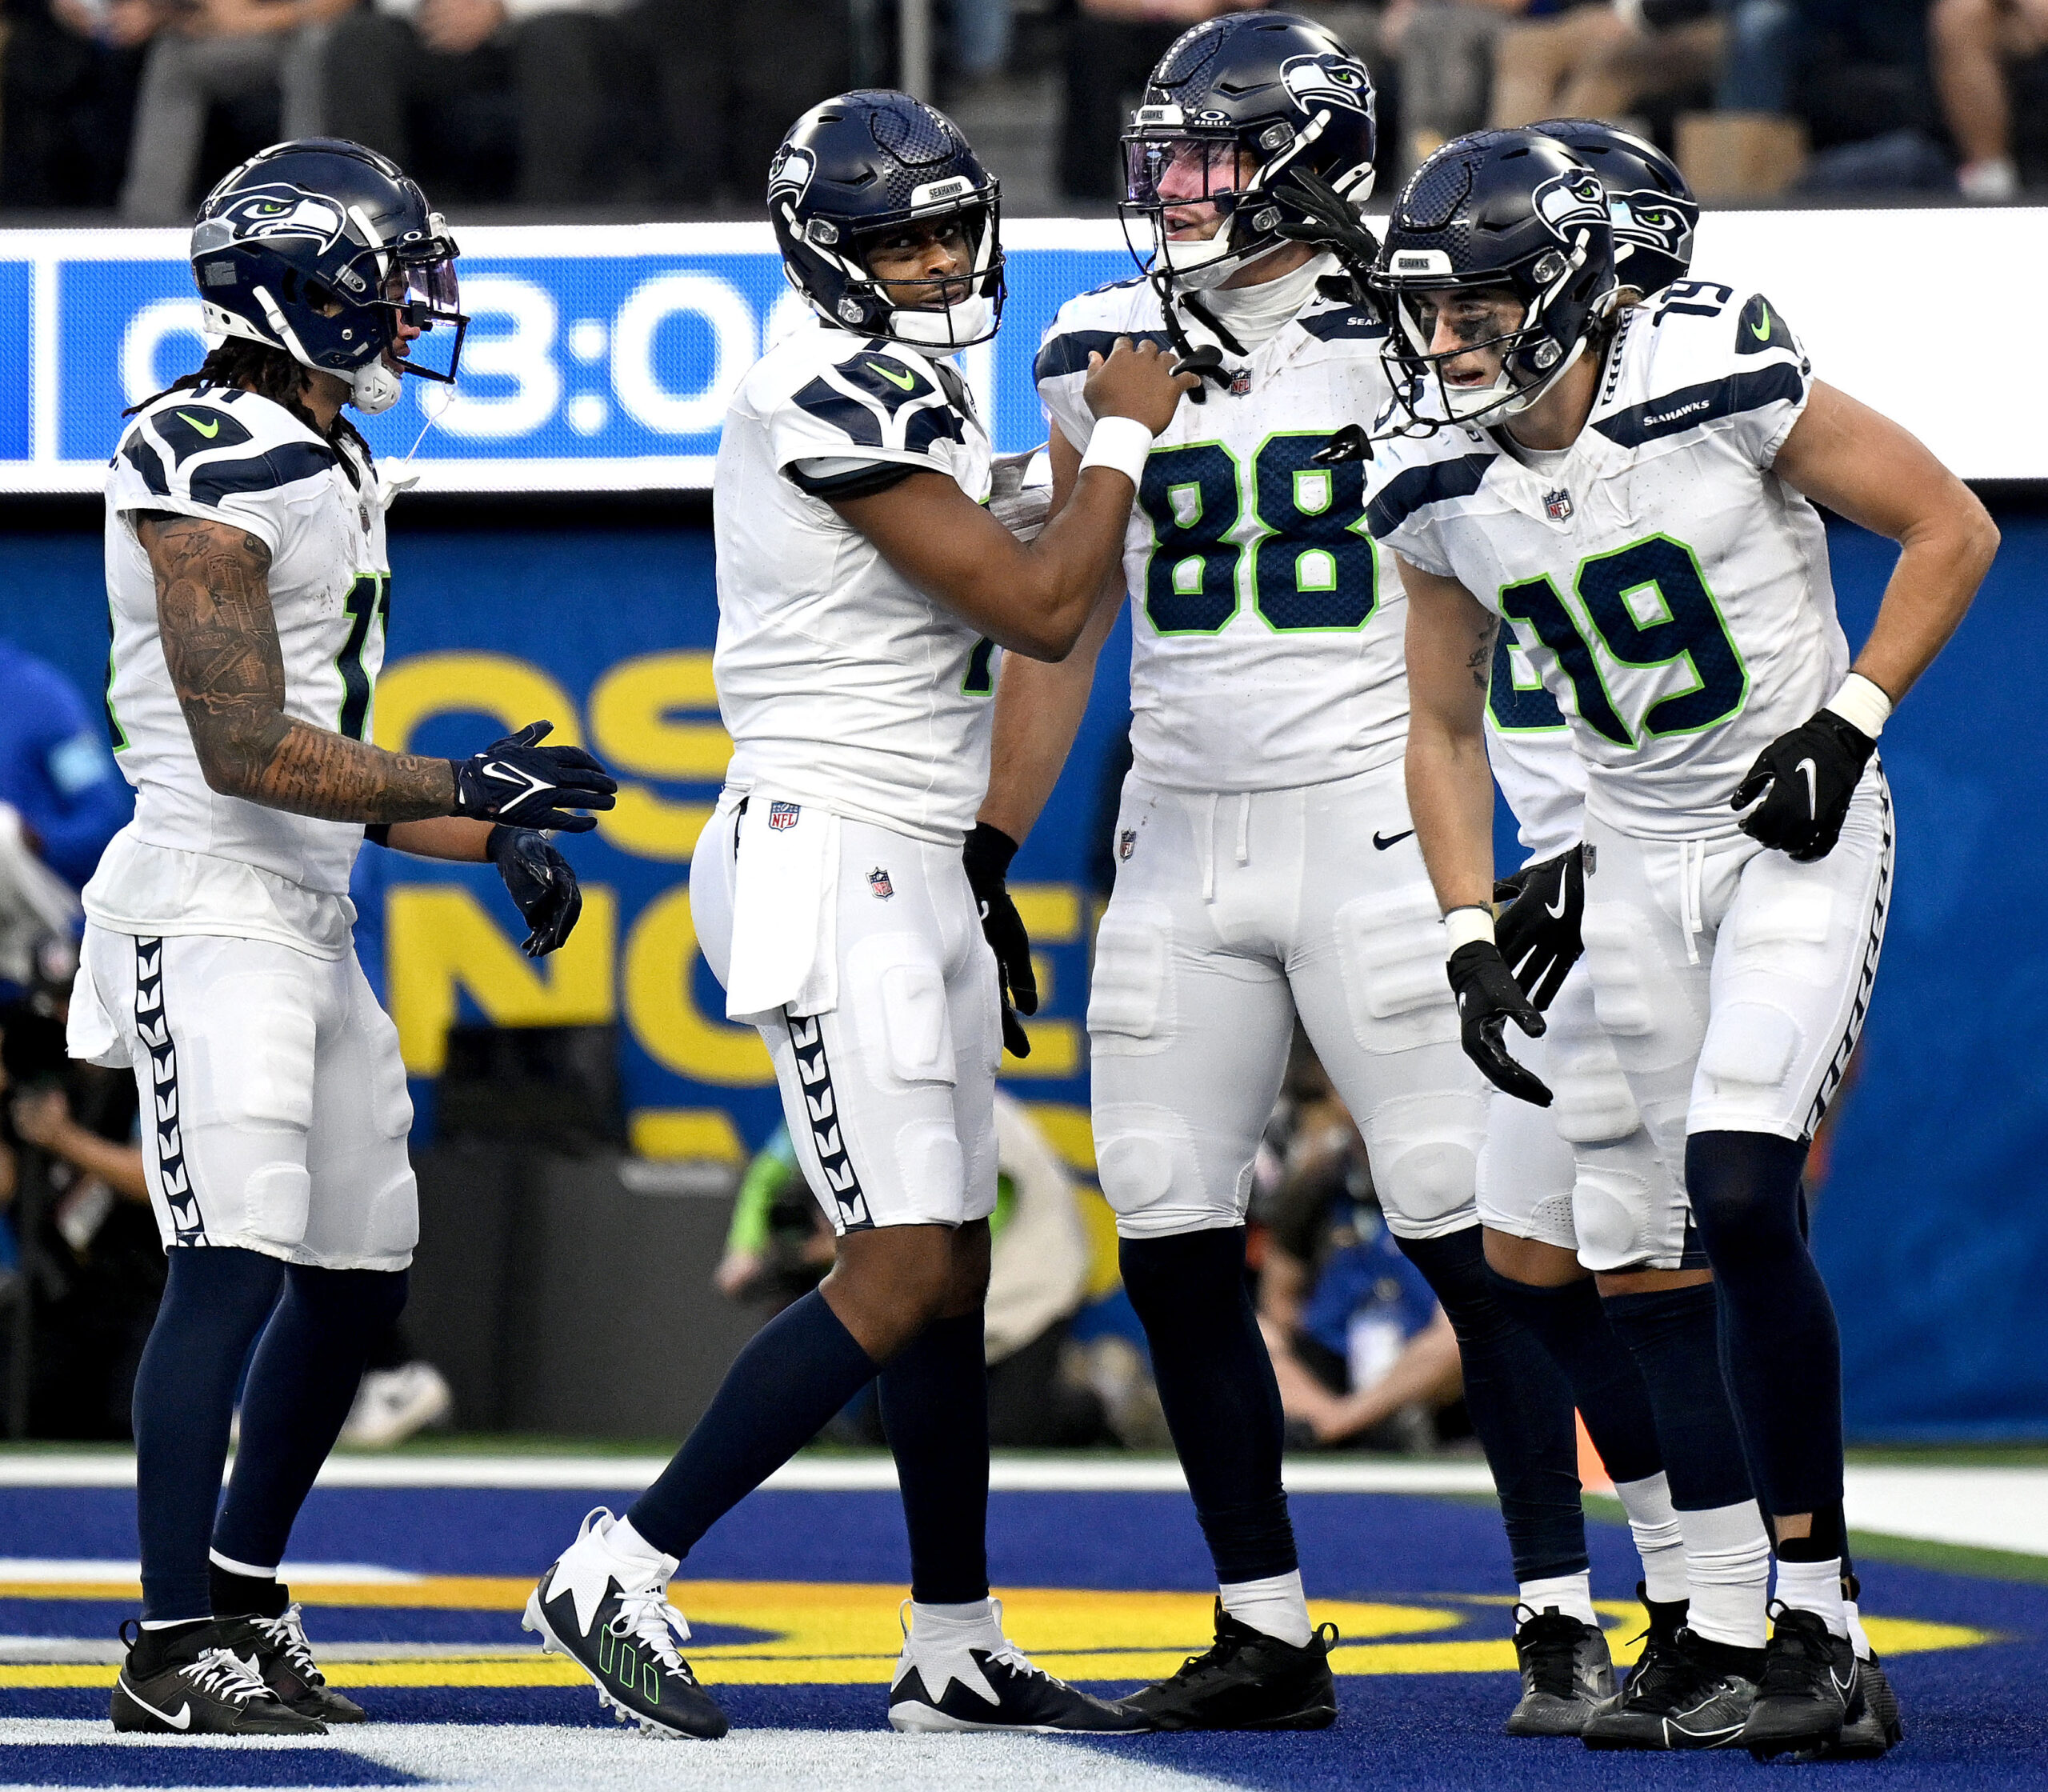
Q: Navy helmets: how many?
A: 5